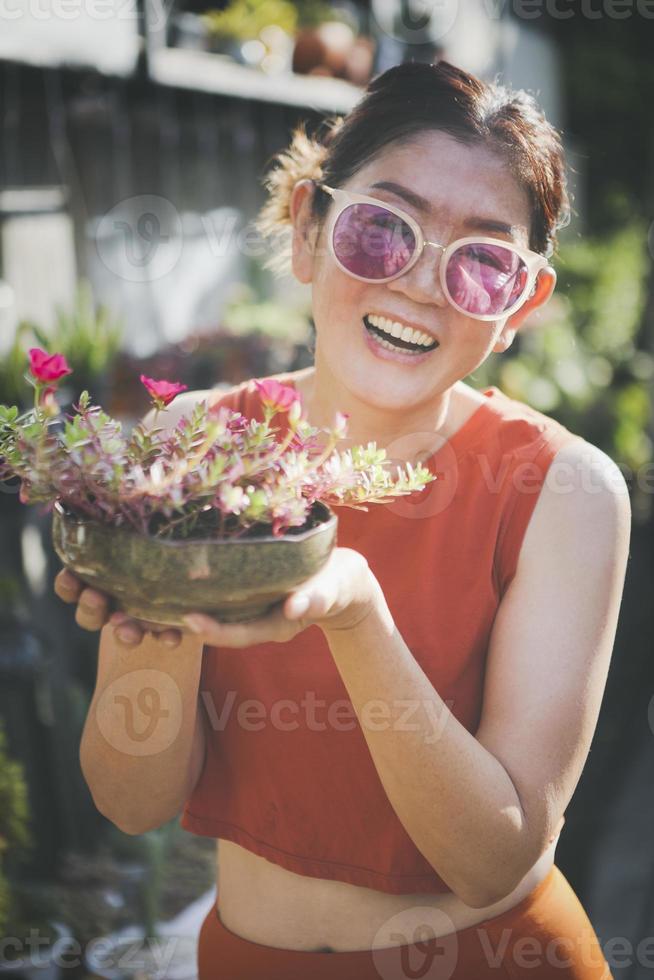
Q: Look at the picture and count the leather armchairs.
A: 0